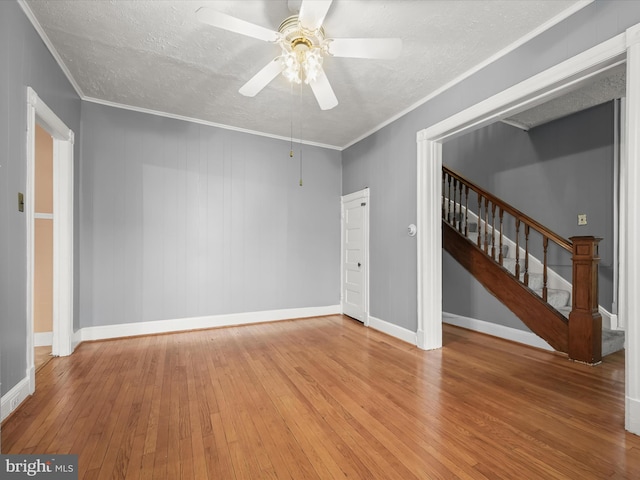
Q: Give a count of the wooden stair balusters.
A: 12